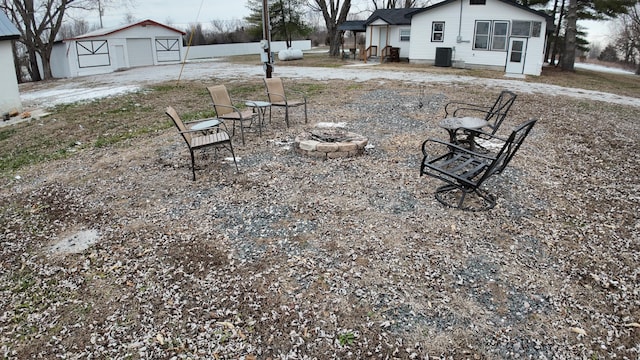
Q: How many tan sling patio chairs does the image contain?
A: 3